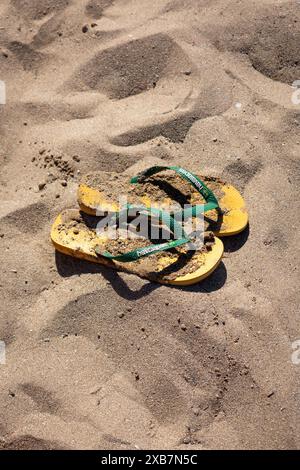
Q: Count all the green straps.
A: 2